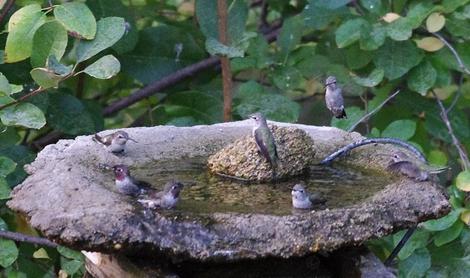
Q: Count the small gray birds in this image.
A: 7